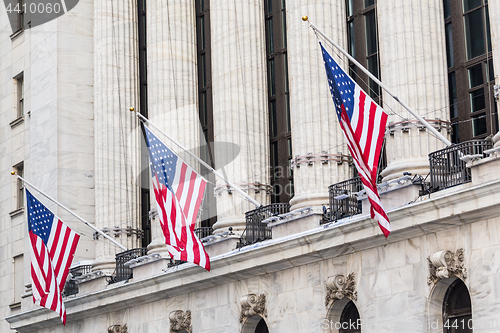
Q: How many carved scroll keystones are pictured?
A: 5